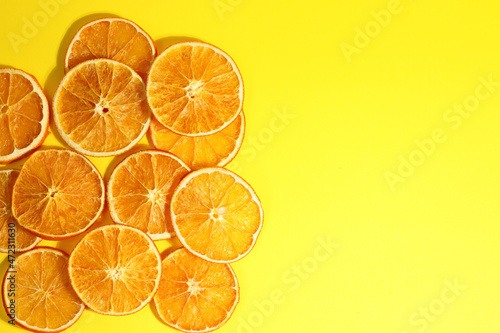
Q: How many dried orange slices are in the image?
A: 12